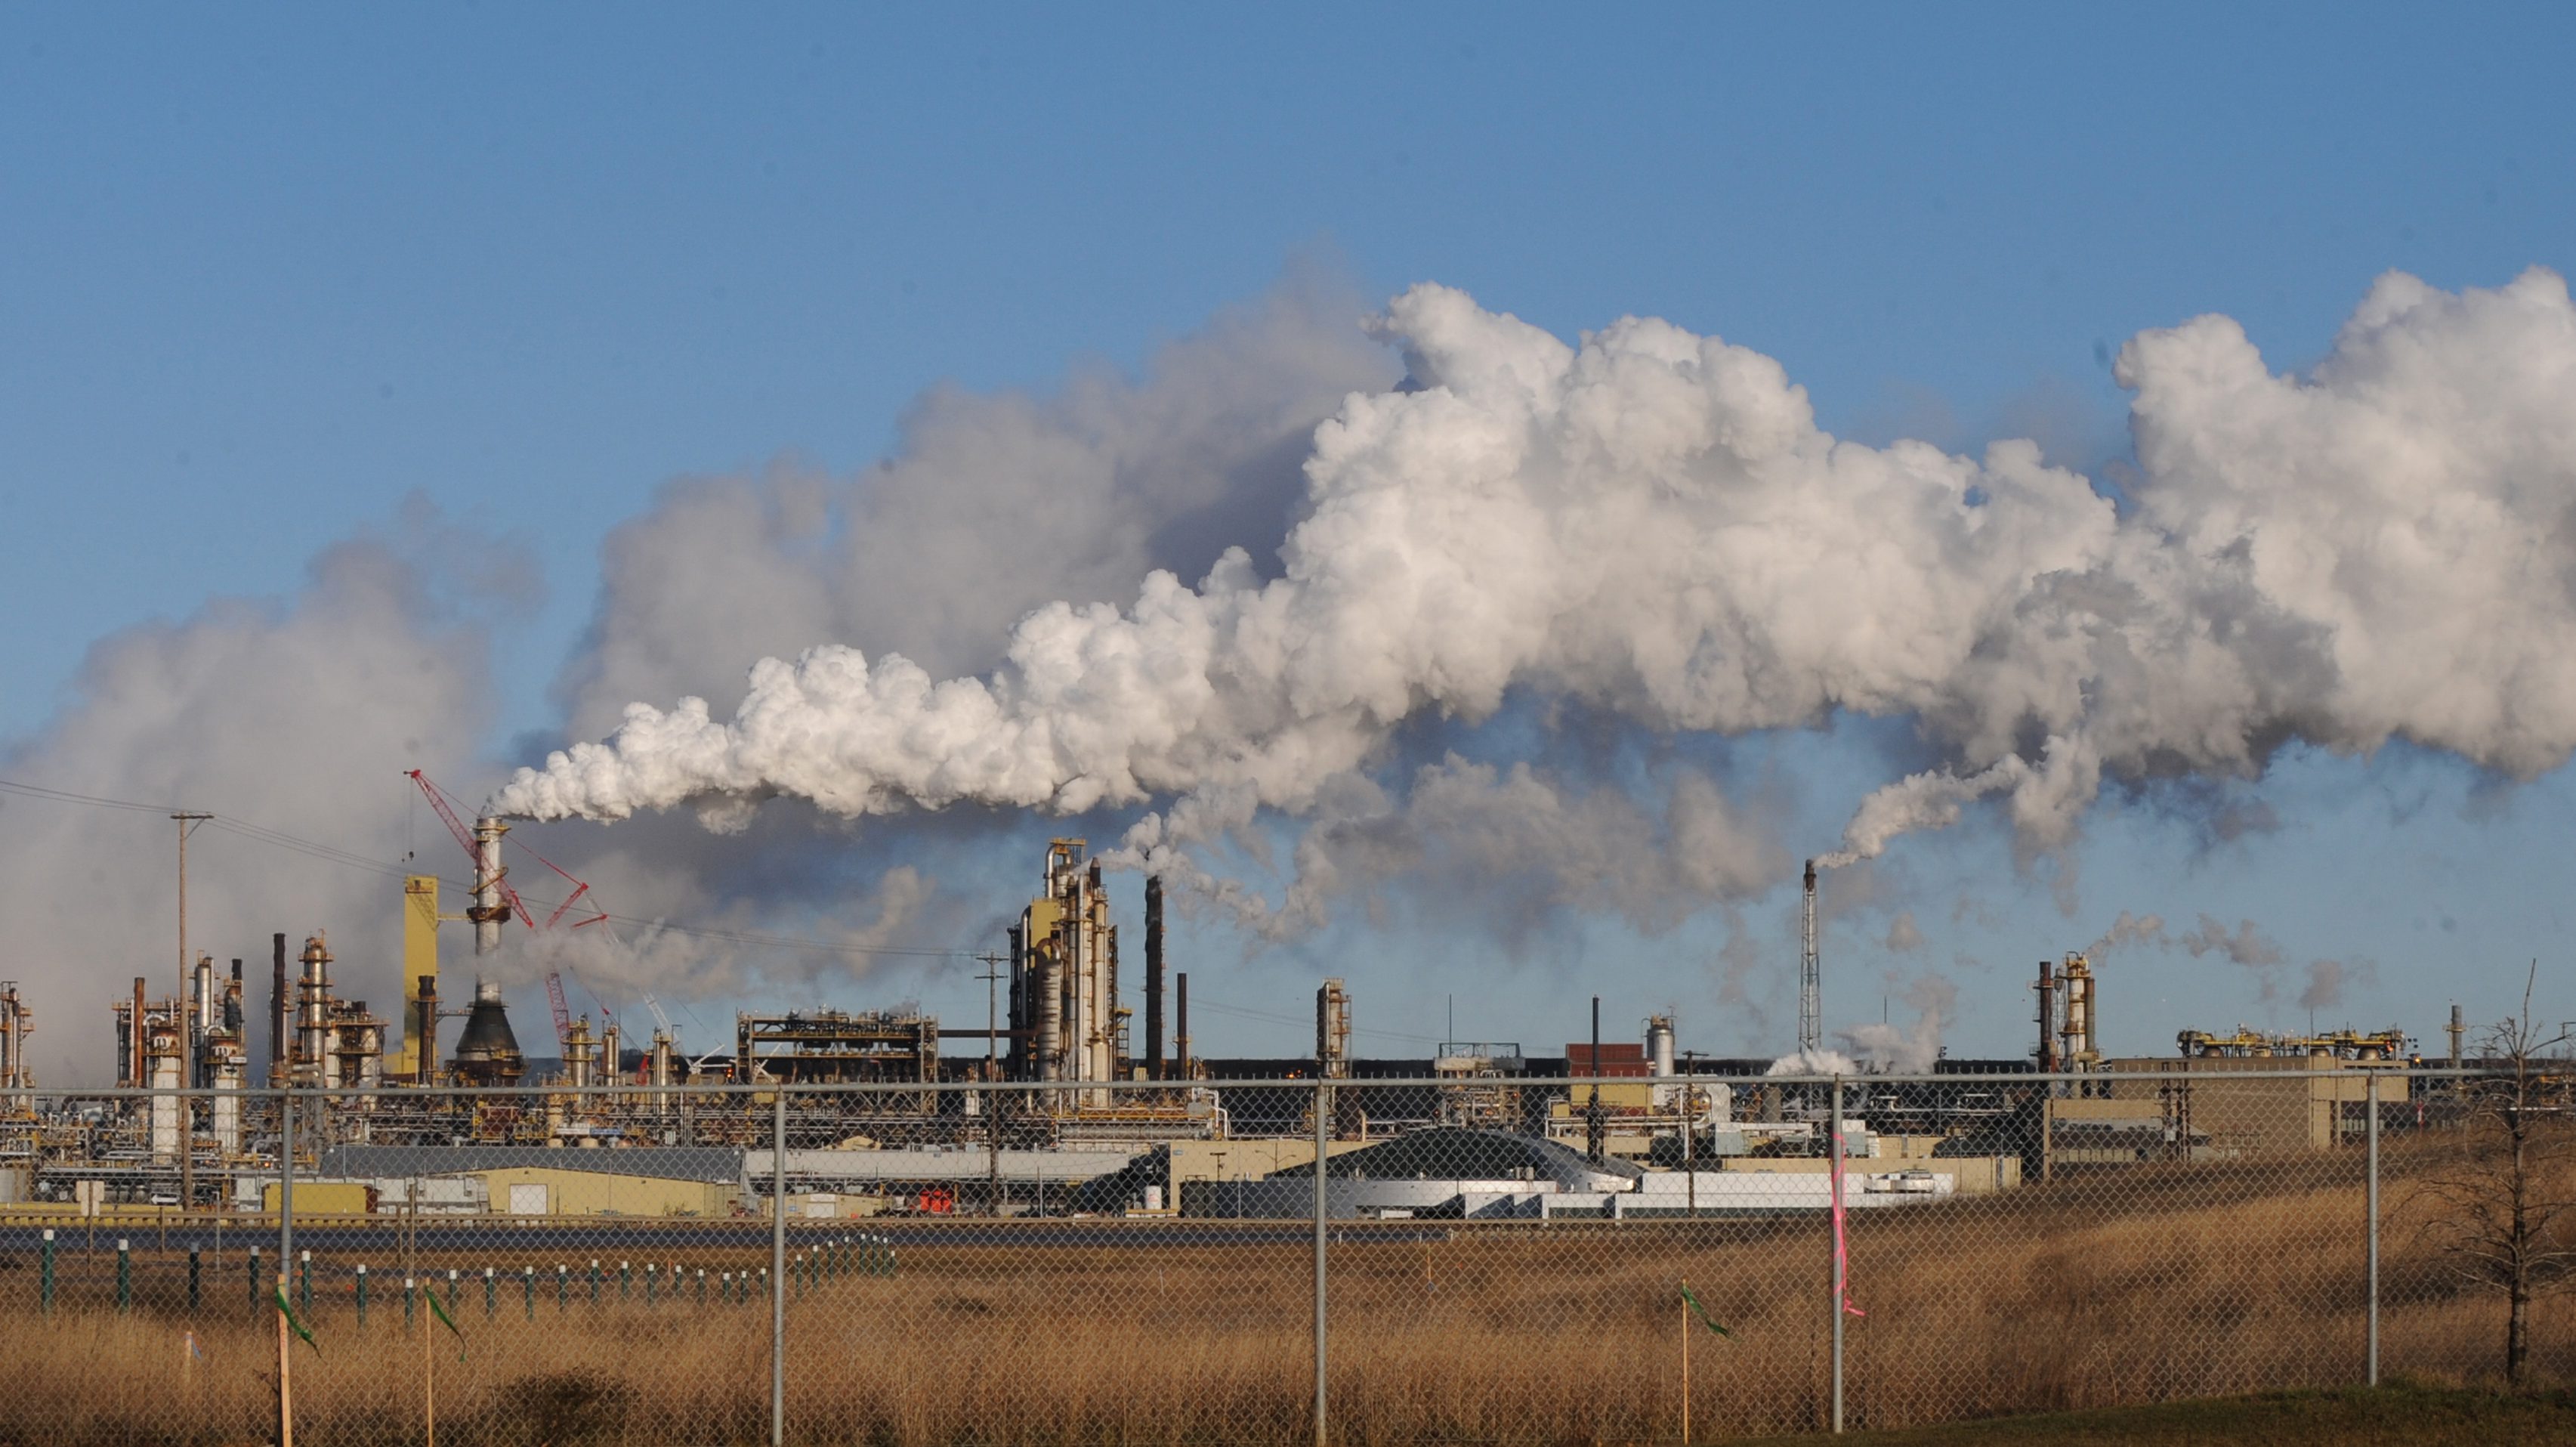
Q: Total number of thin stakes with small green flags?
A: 3